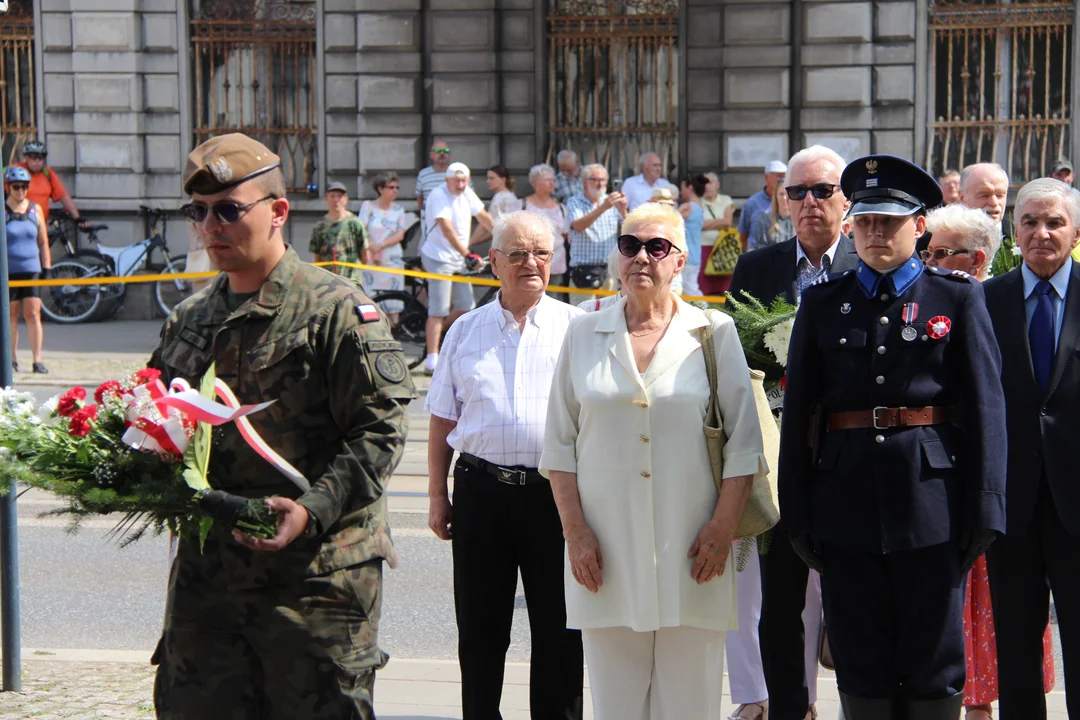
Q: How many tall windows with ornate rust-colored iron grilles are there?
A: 4